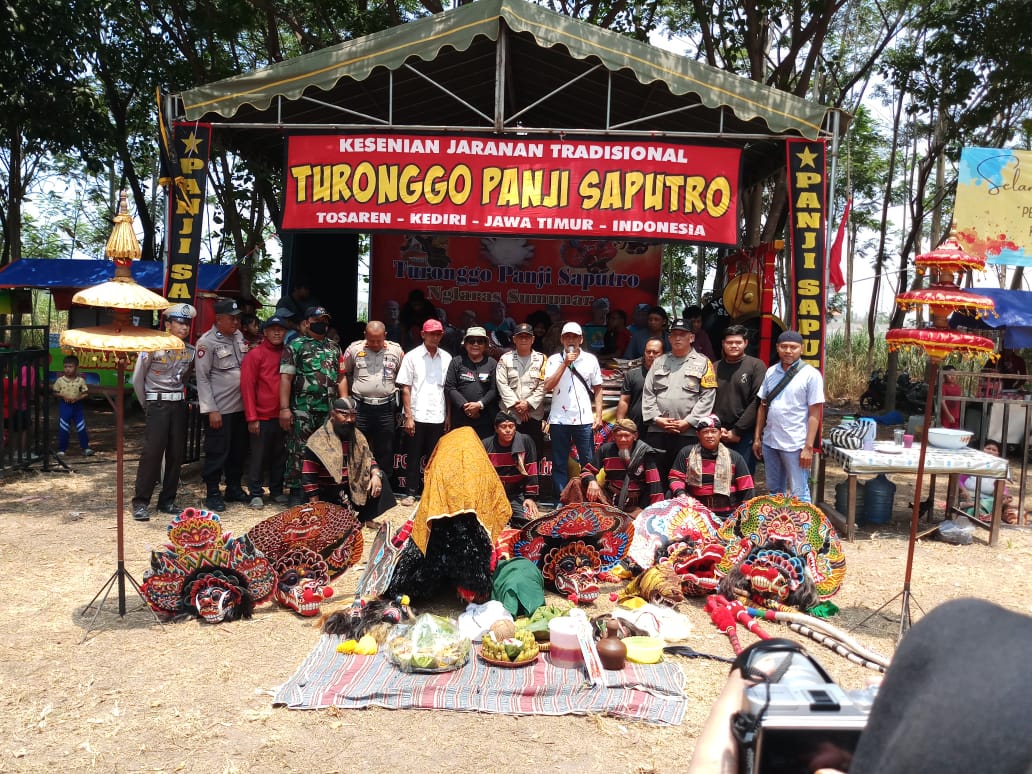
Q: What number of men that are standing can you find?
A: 13